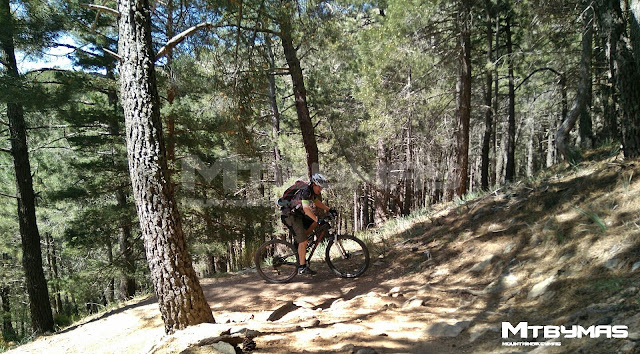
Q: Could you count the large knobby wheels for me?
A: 2